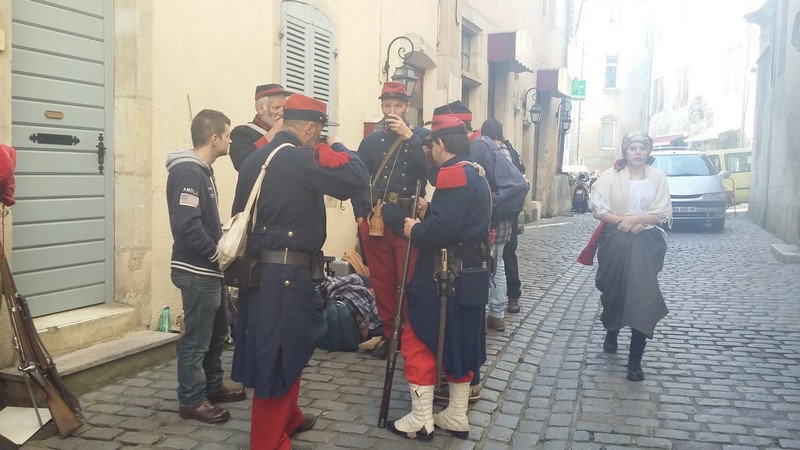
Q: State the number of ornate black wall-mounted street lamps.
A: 3